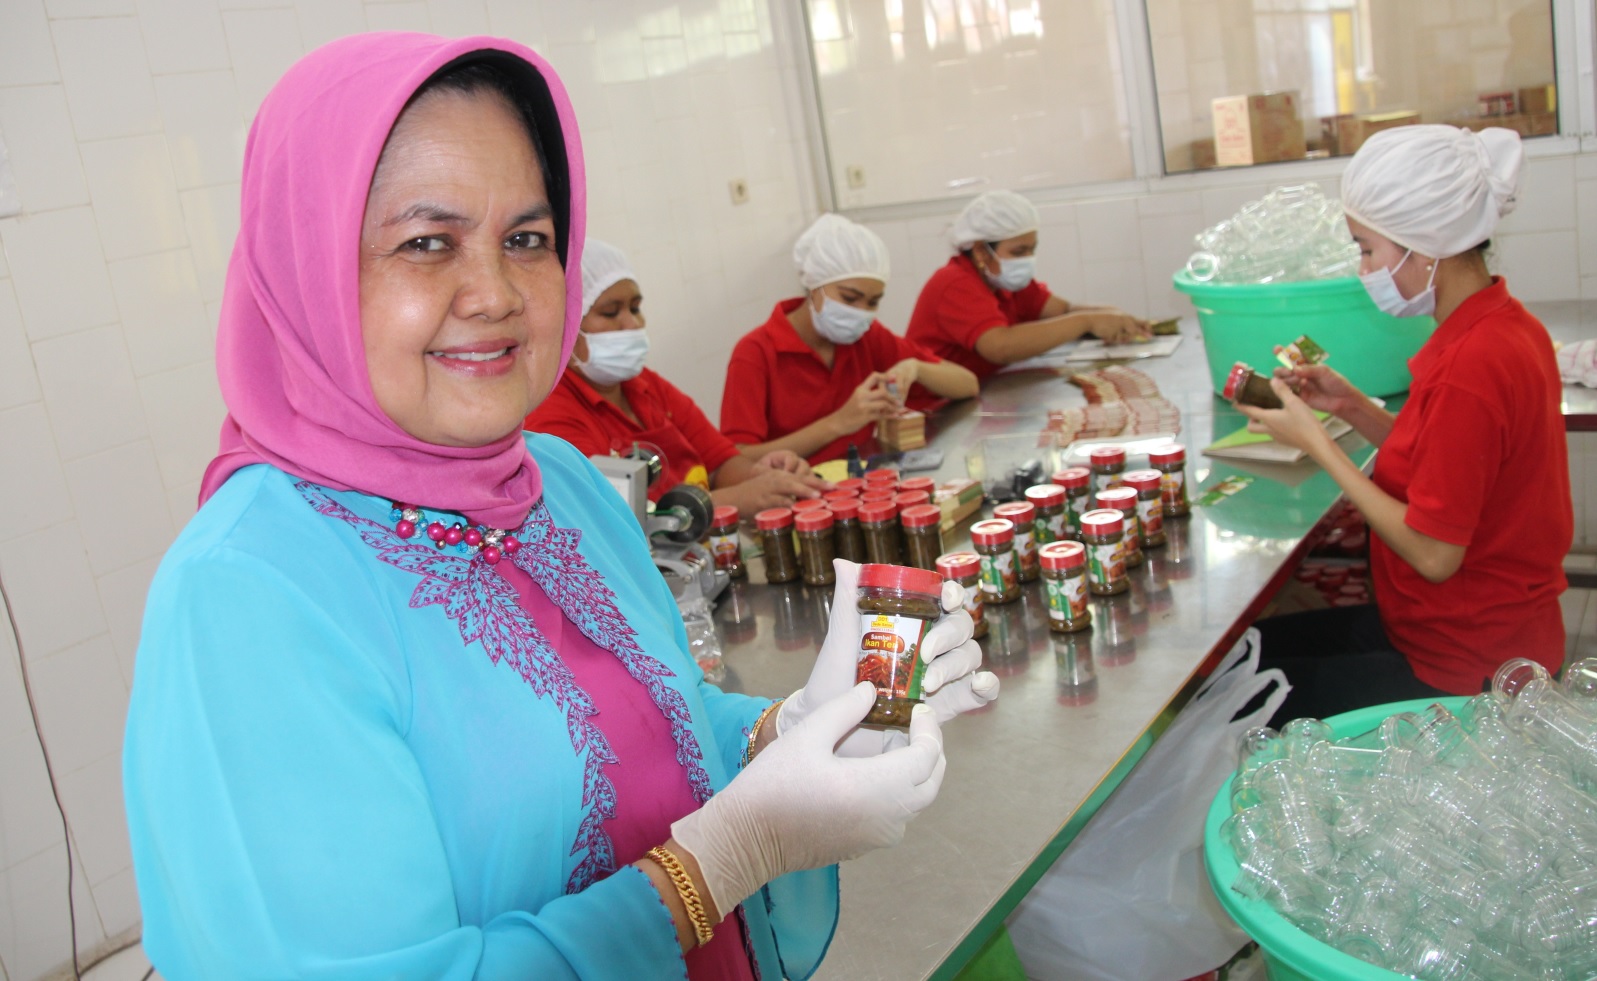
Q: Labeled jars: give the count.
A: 13